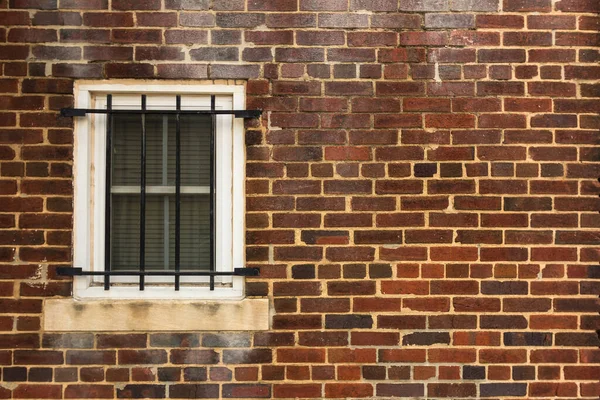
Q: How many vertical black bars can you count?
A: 4